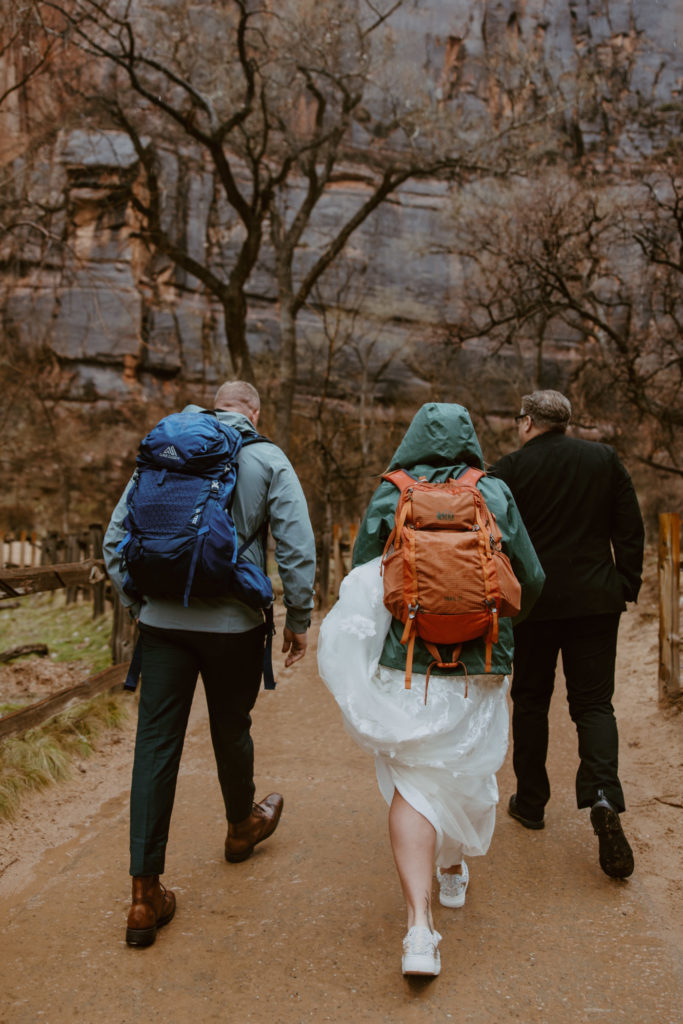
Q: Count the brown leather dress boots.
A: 2